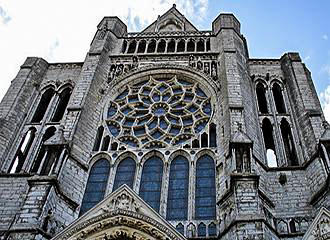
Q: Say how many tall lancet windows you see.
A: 5